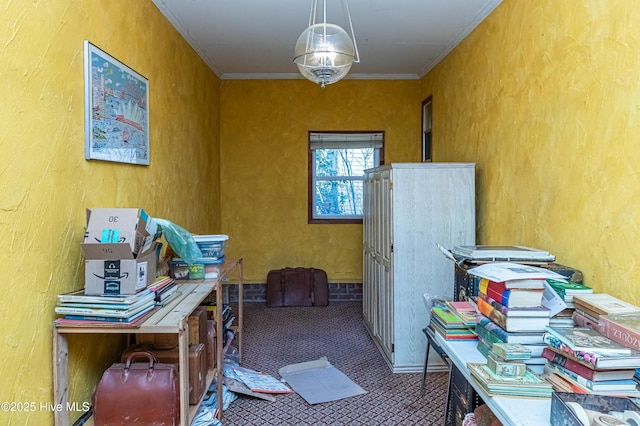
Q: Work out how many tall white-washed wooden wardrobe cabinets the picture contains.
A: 1